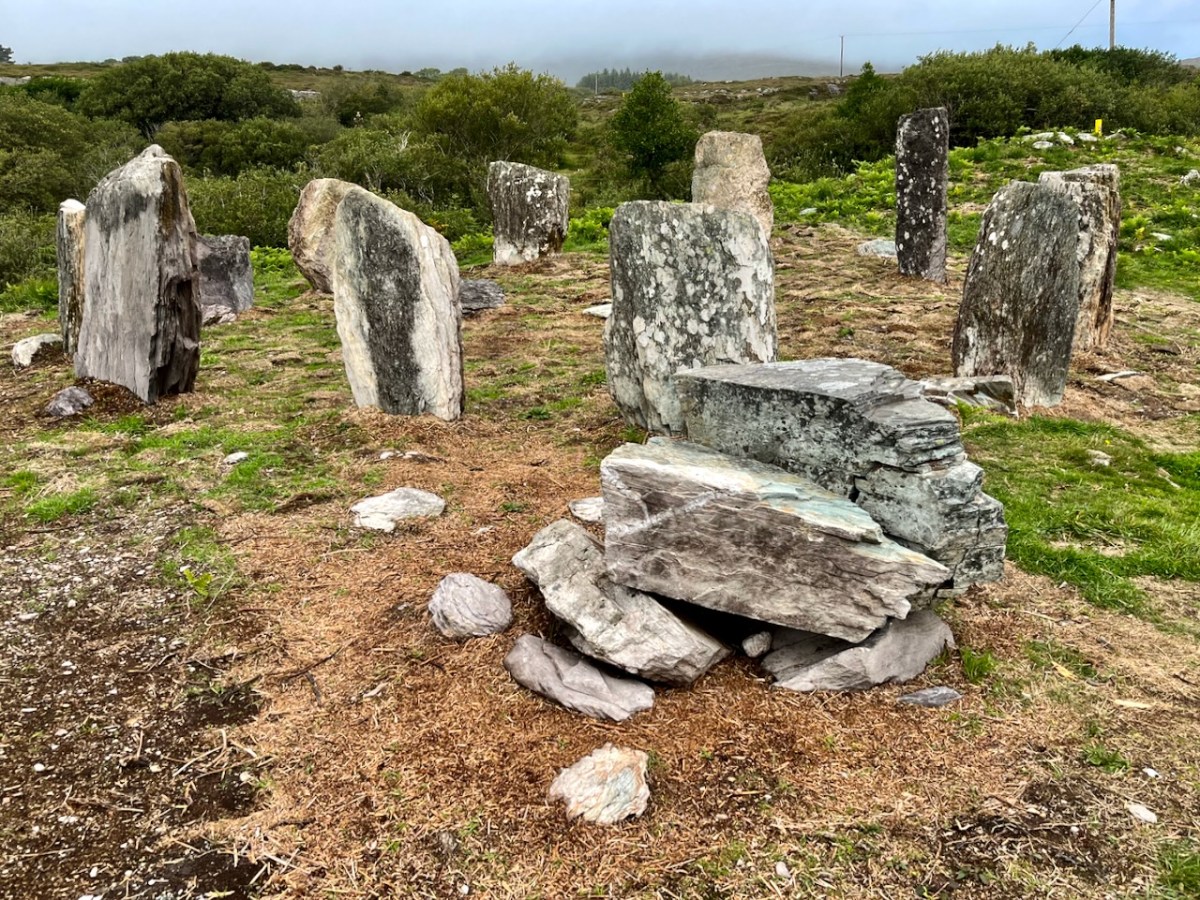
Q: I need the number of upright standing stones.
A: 11